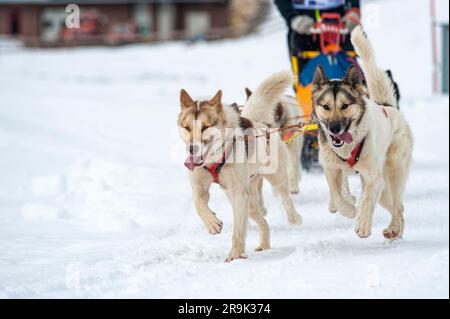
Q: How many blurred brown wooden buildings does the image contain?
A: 1